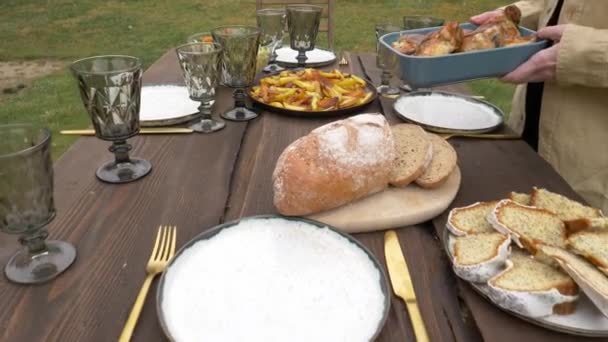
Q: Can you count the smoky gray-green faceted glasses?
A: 8